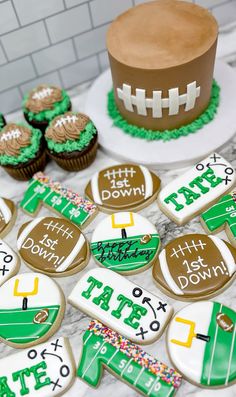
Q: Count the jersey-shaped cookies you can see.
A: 0